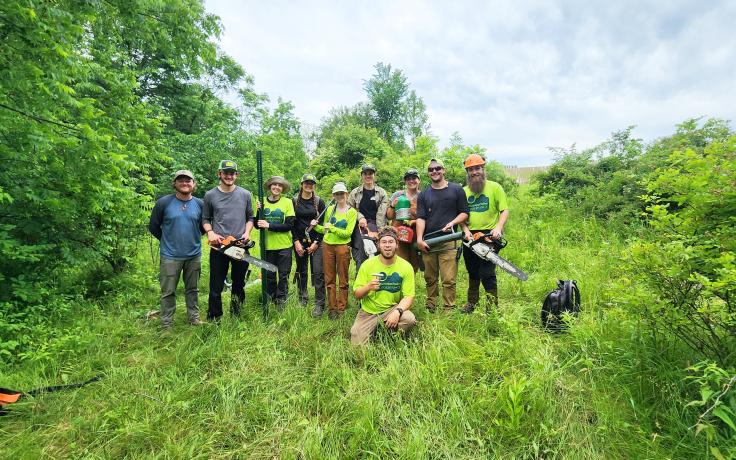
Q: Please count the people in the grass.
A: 10